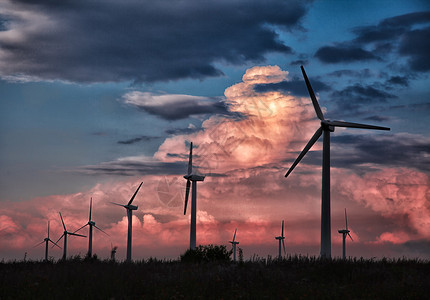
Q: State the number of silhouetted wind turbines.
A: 9